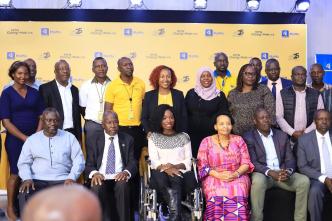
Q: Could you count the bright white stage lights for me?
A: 6